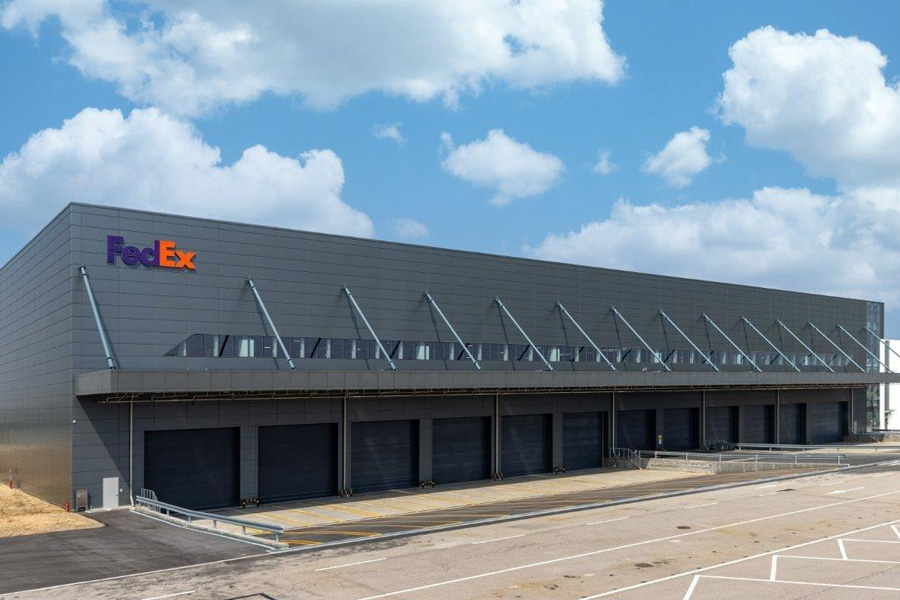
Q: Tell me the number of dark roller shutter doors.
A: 12